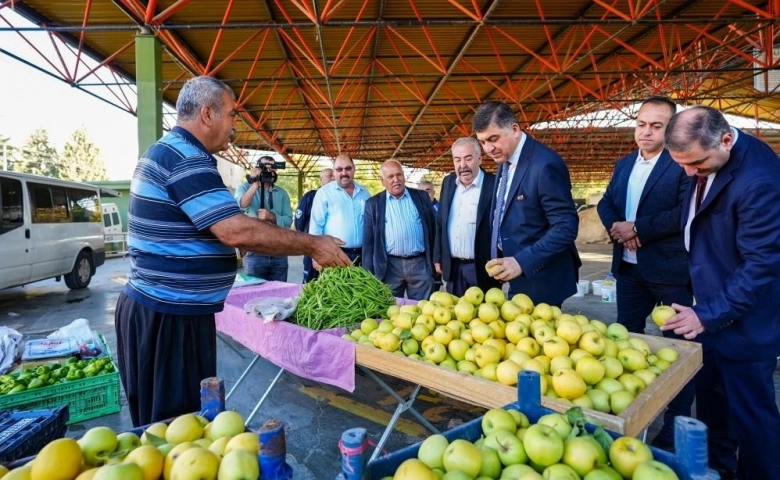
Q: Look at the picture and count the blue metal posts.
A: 5